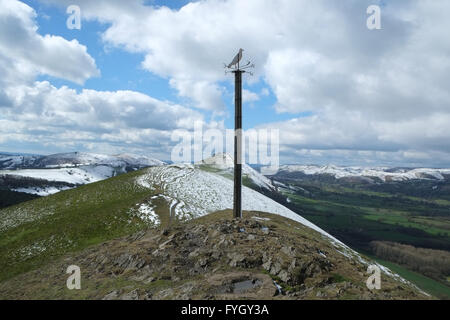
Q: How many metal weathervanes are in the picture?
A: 1